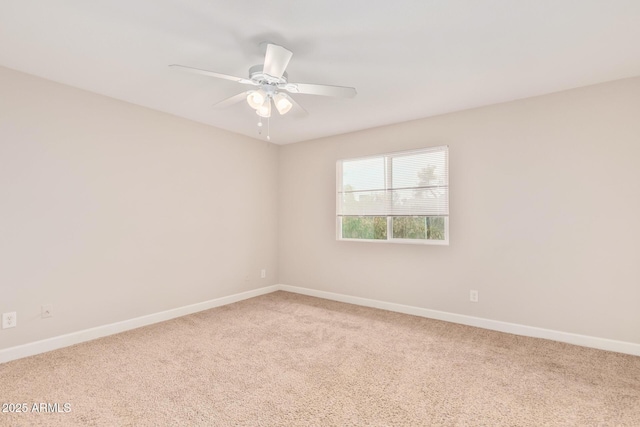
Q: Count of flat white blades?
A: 5